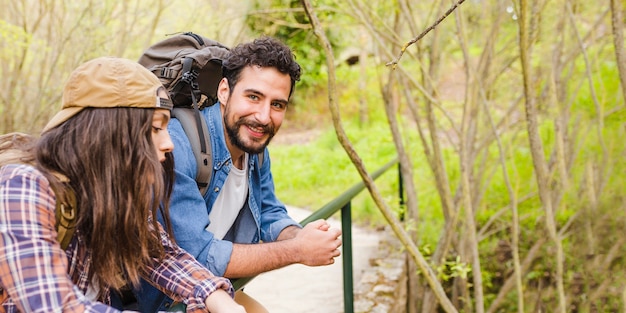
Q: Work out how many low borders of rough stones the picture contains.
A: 1